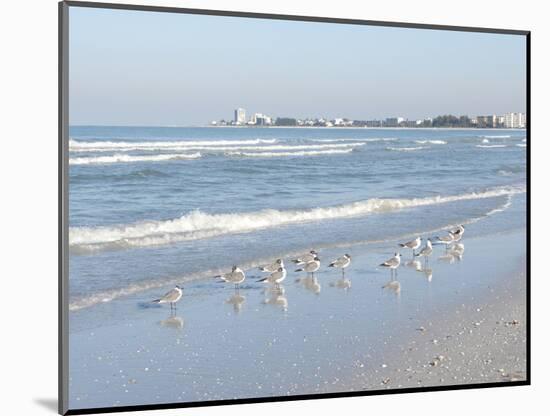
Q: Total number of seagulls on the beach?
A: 12